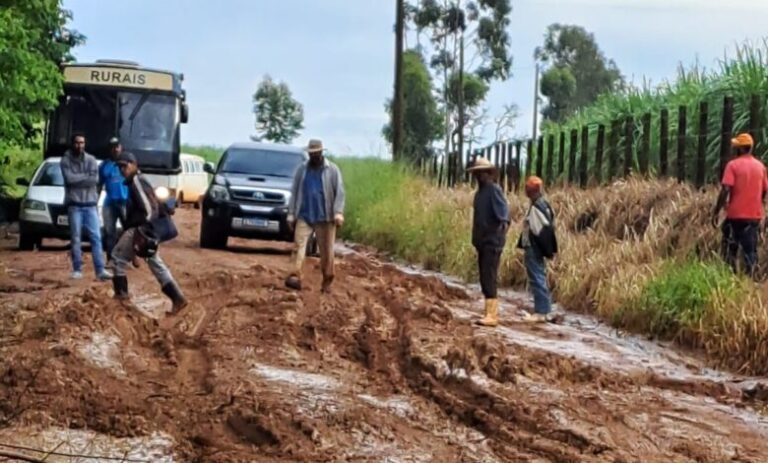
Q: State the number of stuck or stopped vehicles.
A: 4